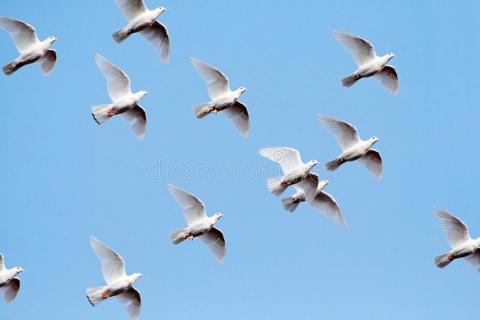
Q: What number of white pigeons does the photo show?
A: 12